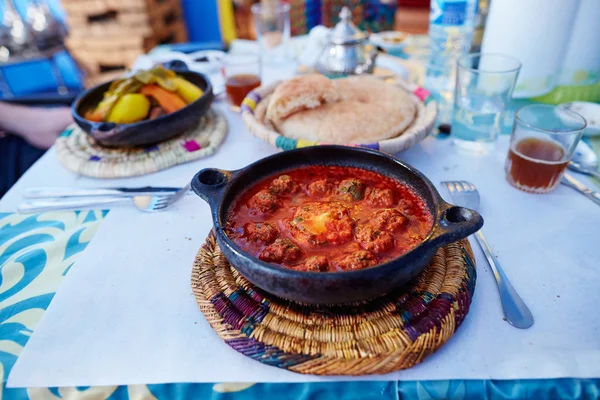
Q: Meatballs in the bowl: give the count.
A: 11